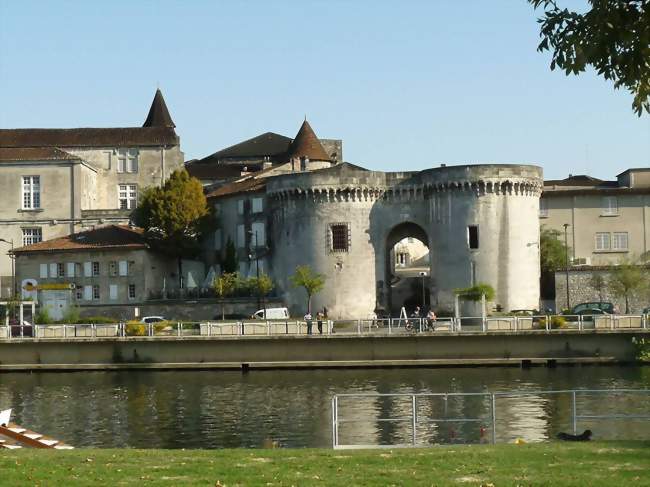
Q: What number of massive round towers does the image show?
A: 2